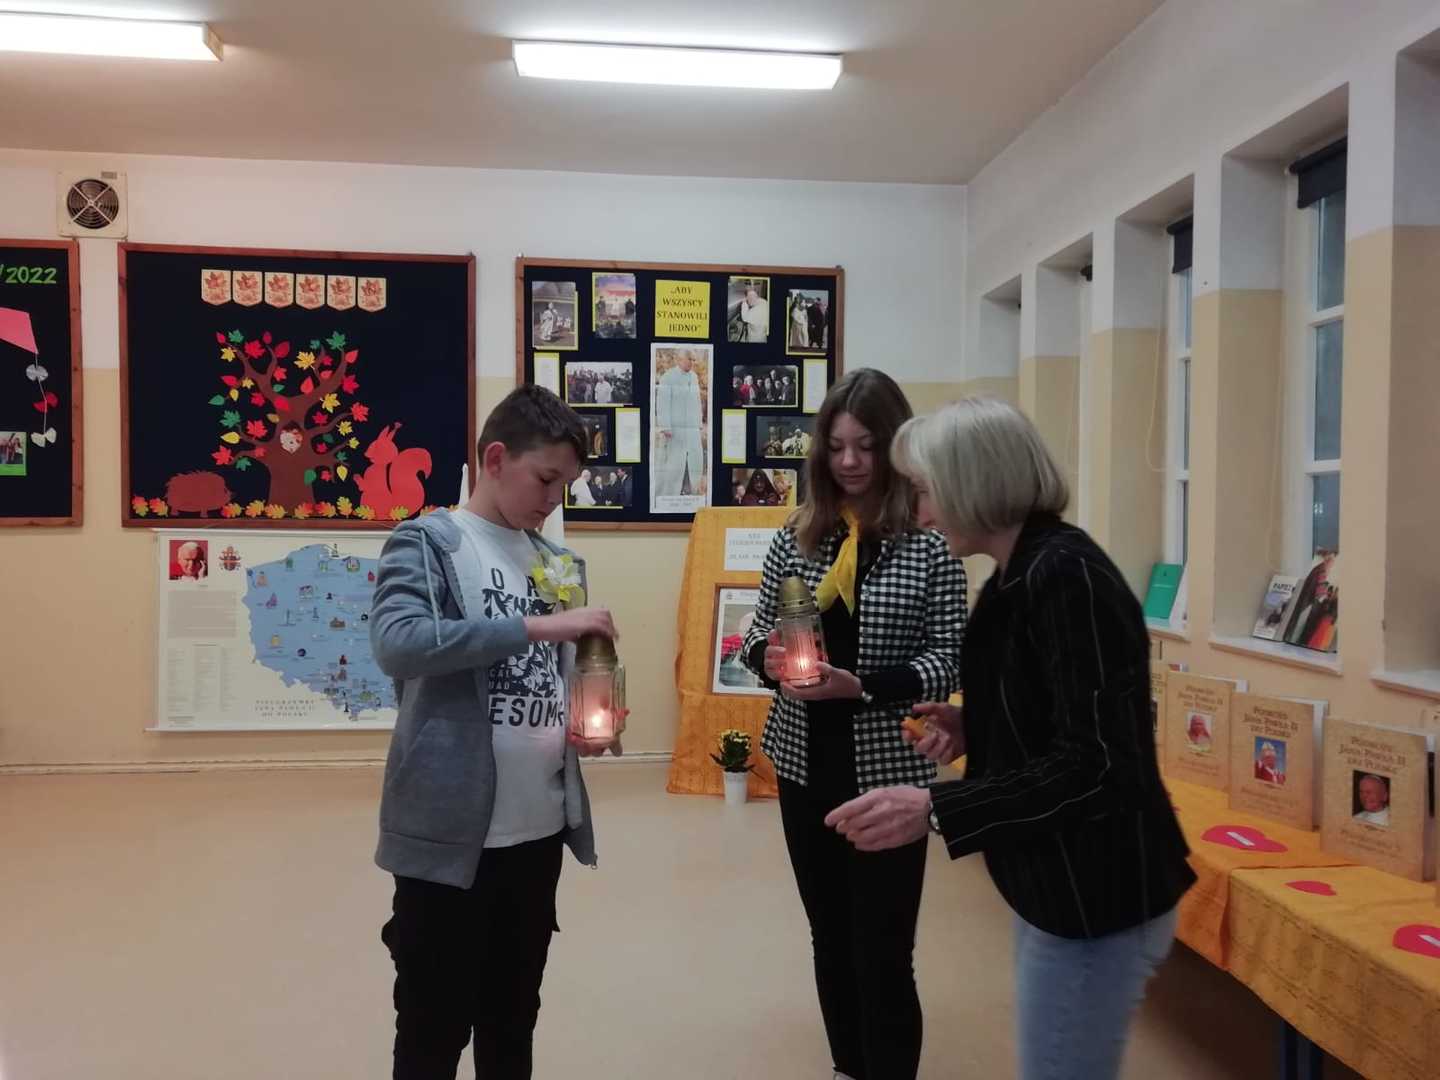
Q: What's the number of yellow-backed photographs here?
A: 10